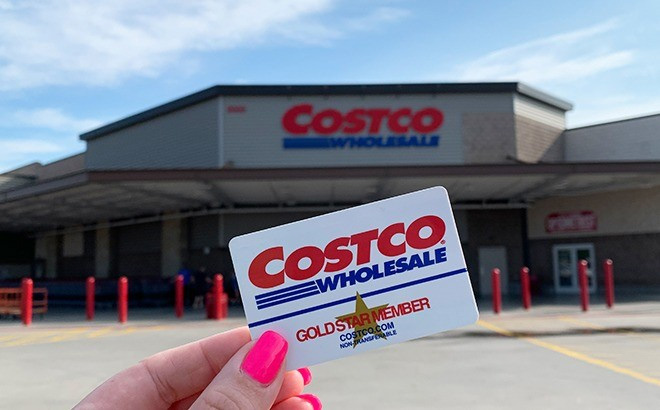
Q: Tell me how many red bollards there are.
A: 9